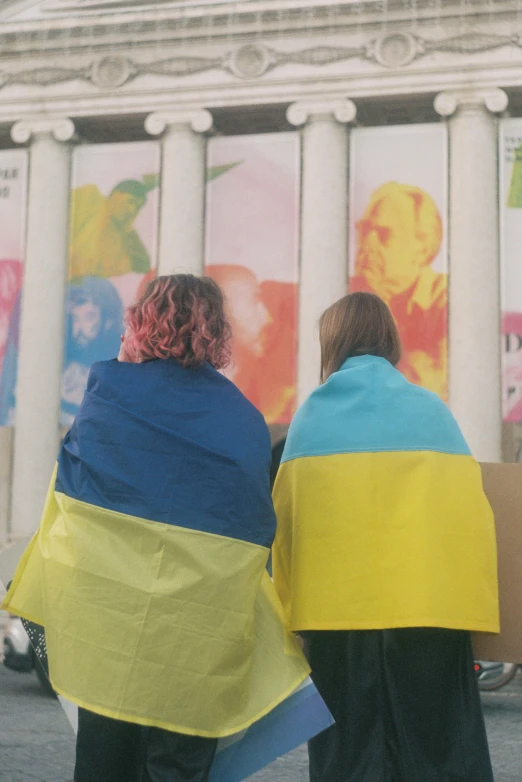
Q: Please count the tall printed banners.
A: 5